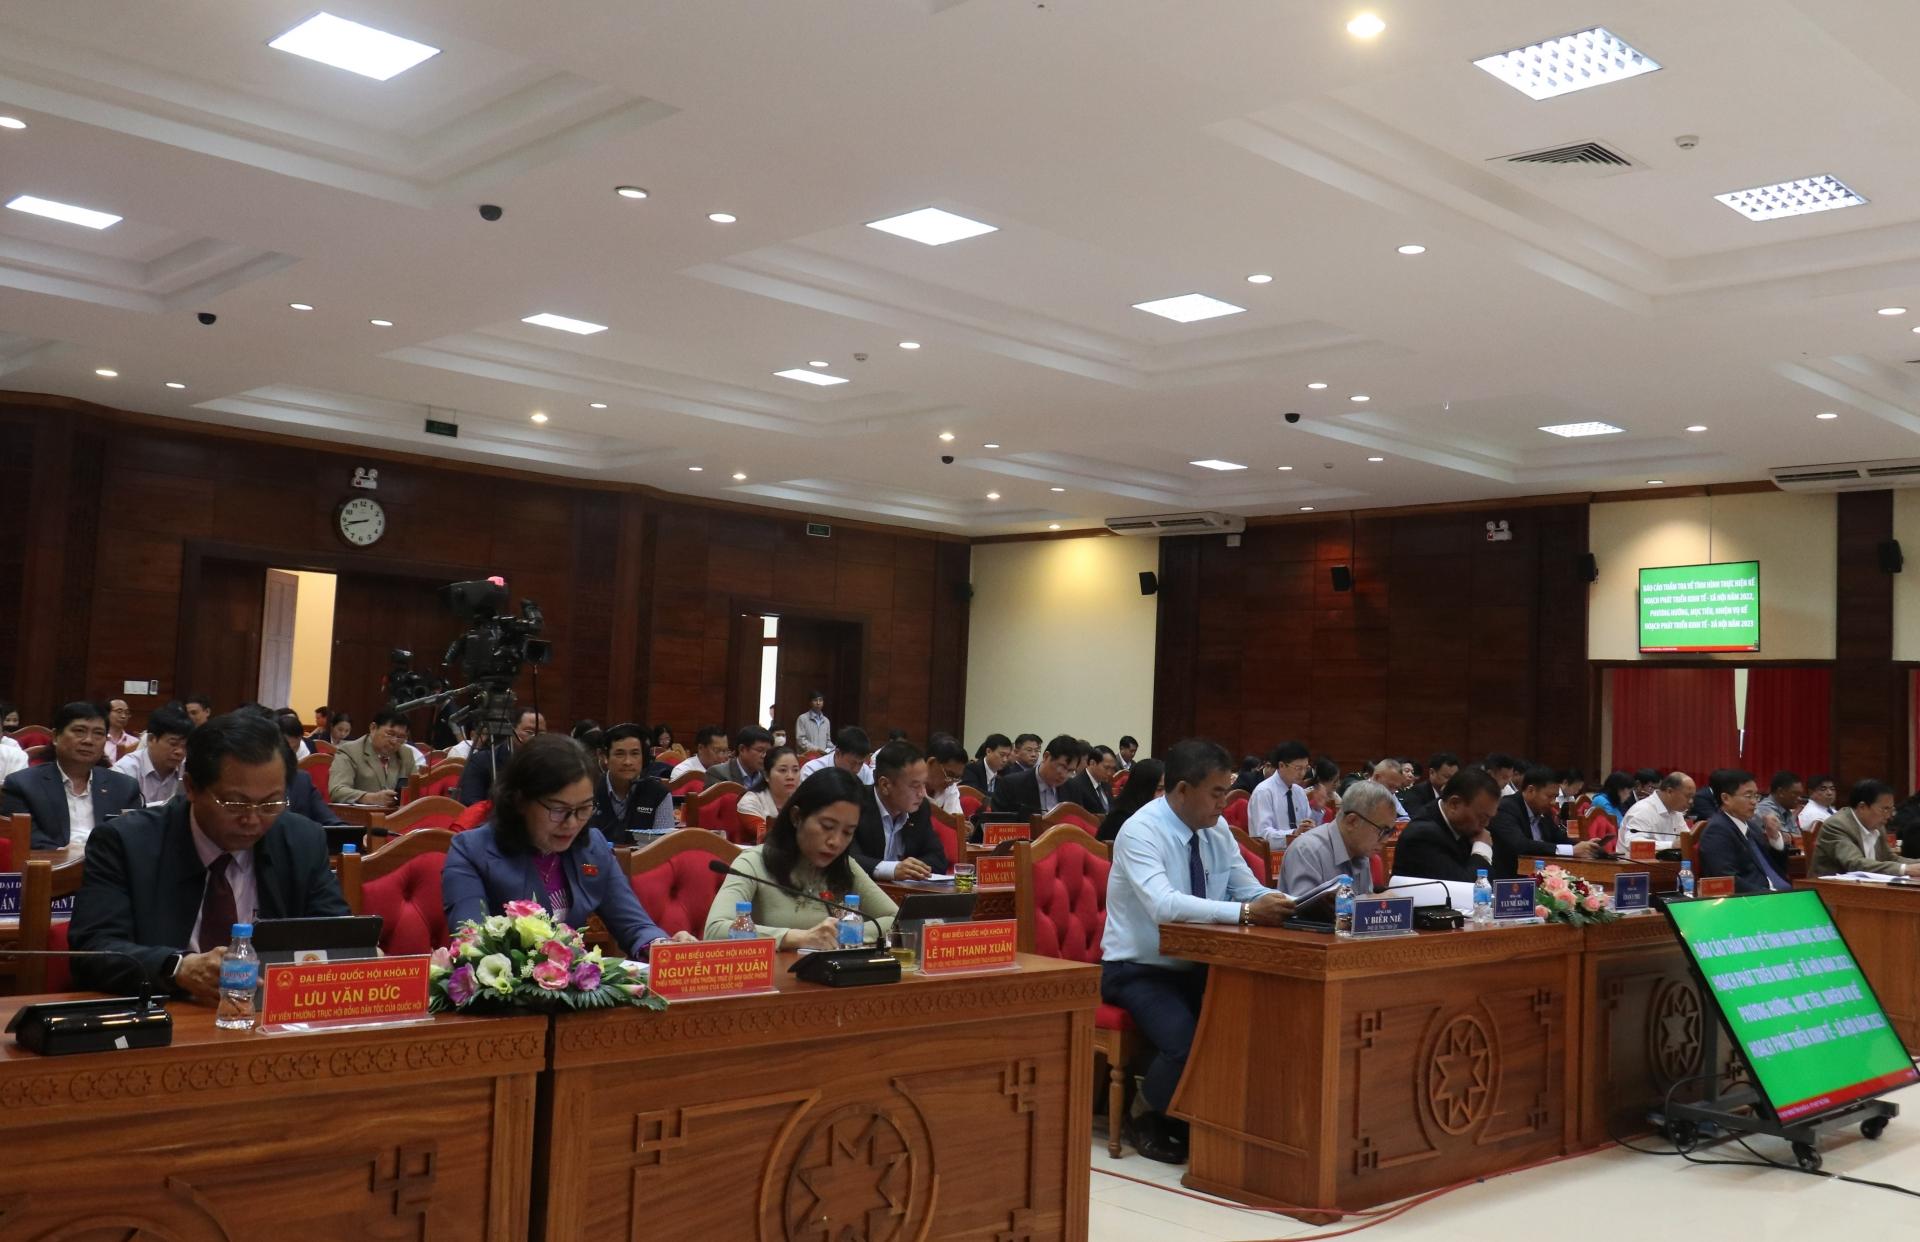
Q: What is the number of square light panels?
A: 10